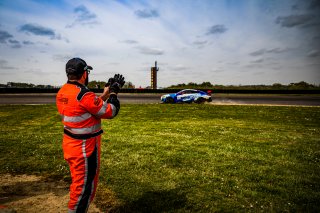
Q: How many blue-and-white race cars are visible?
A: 1